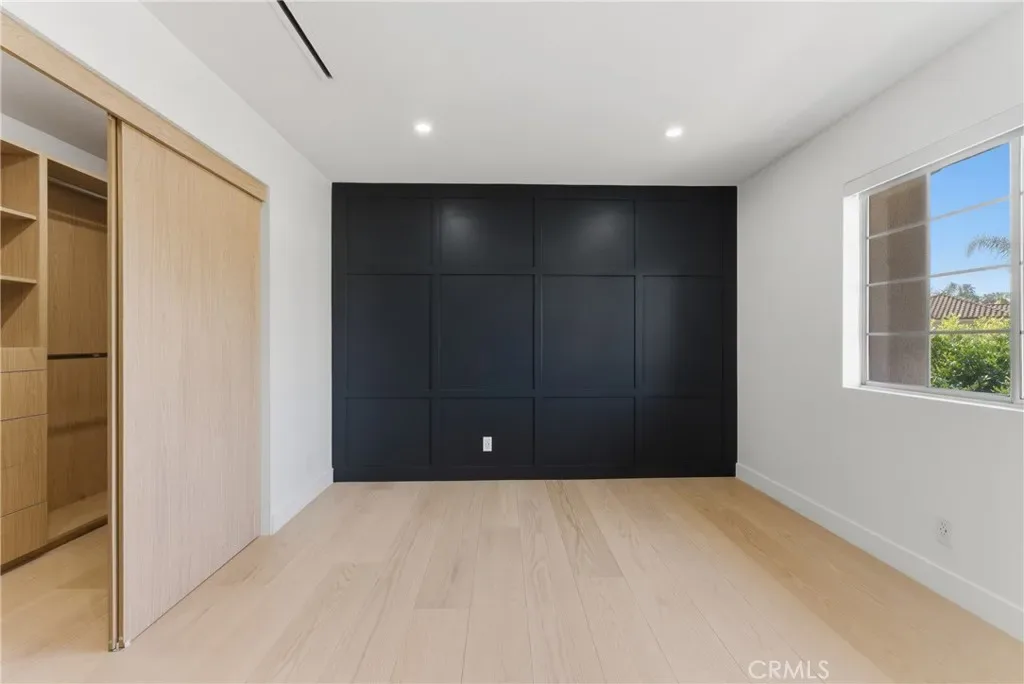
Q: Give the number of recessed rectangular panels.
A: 12